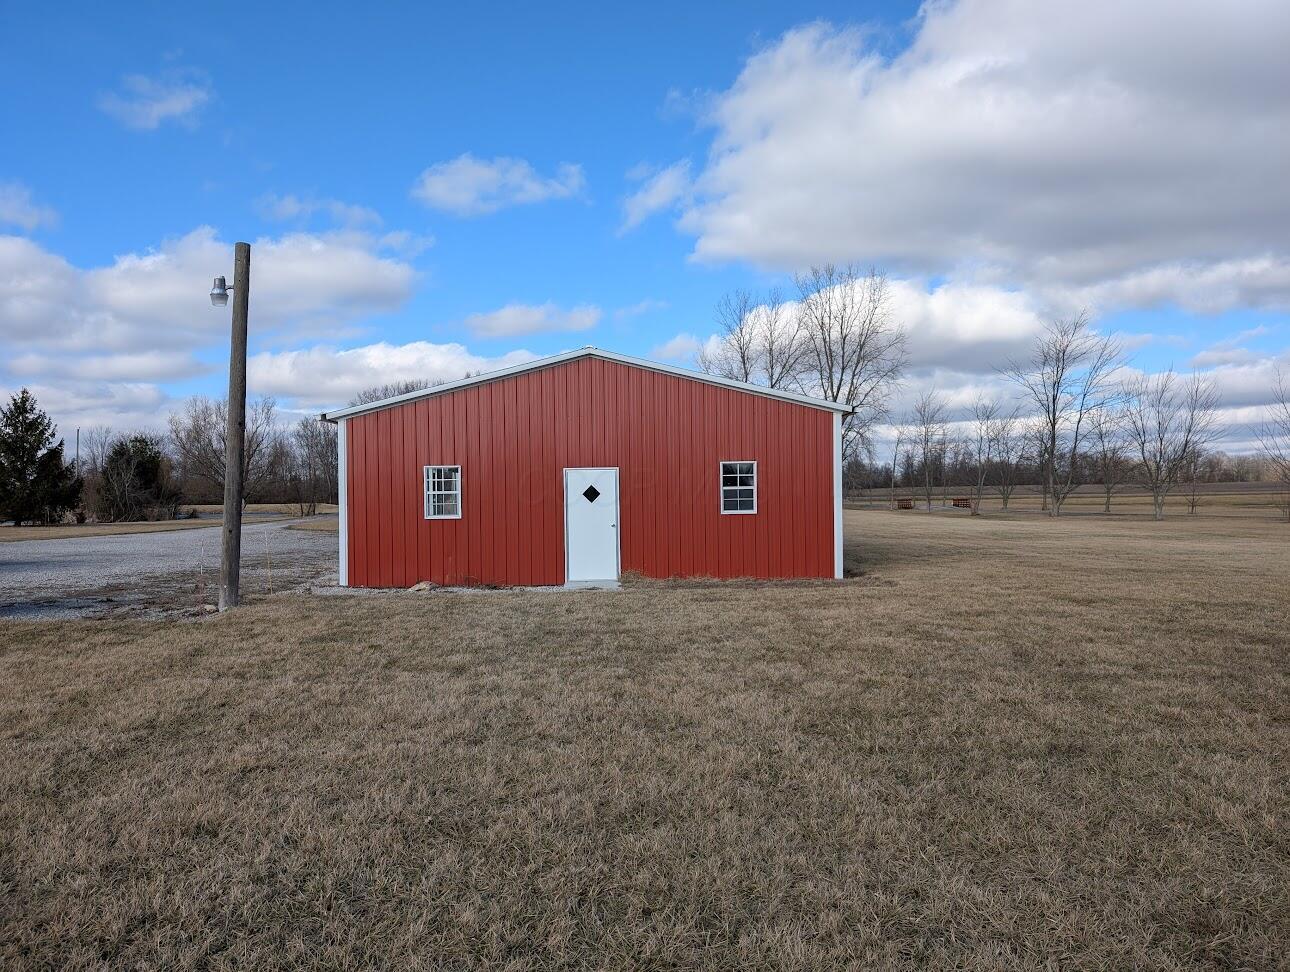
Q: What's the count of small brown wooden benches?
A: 2